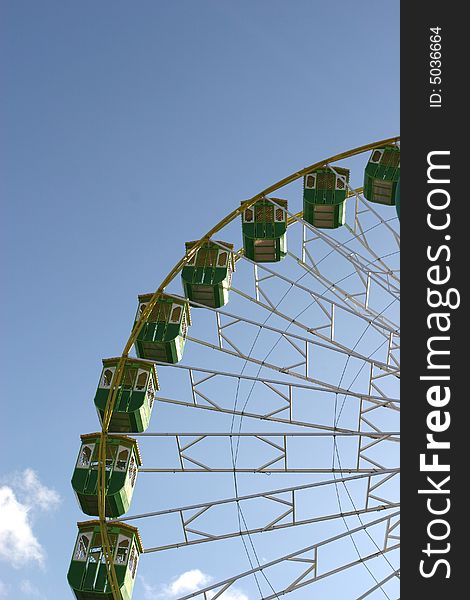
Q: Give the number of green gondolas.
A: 8